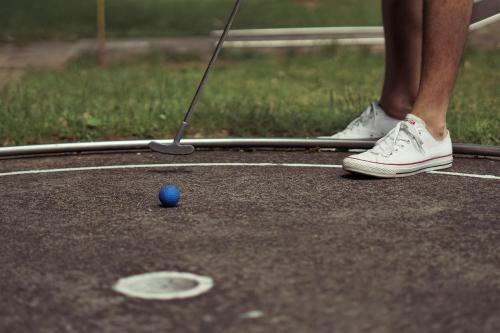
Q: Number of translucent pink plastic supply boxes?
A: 0